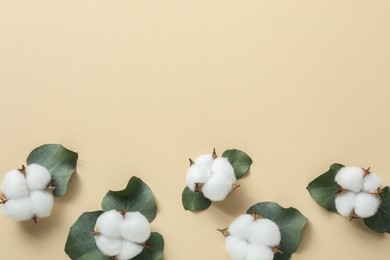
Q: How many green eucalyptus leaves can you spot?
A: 9